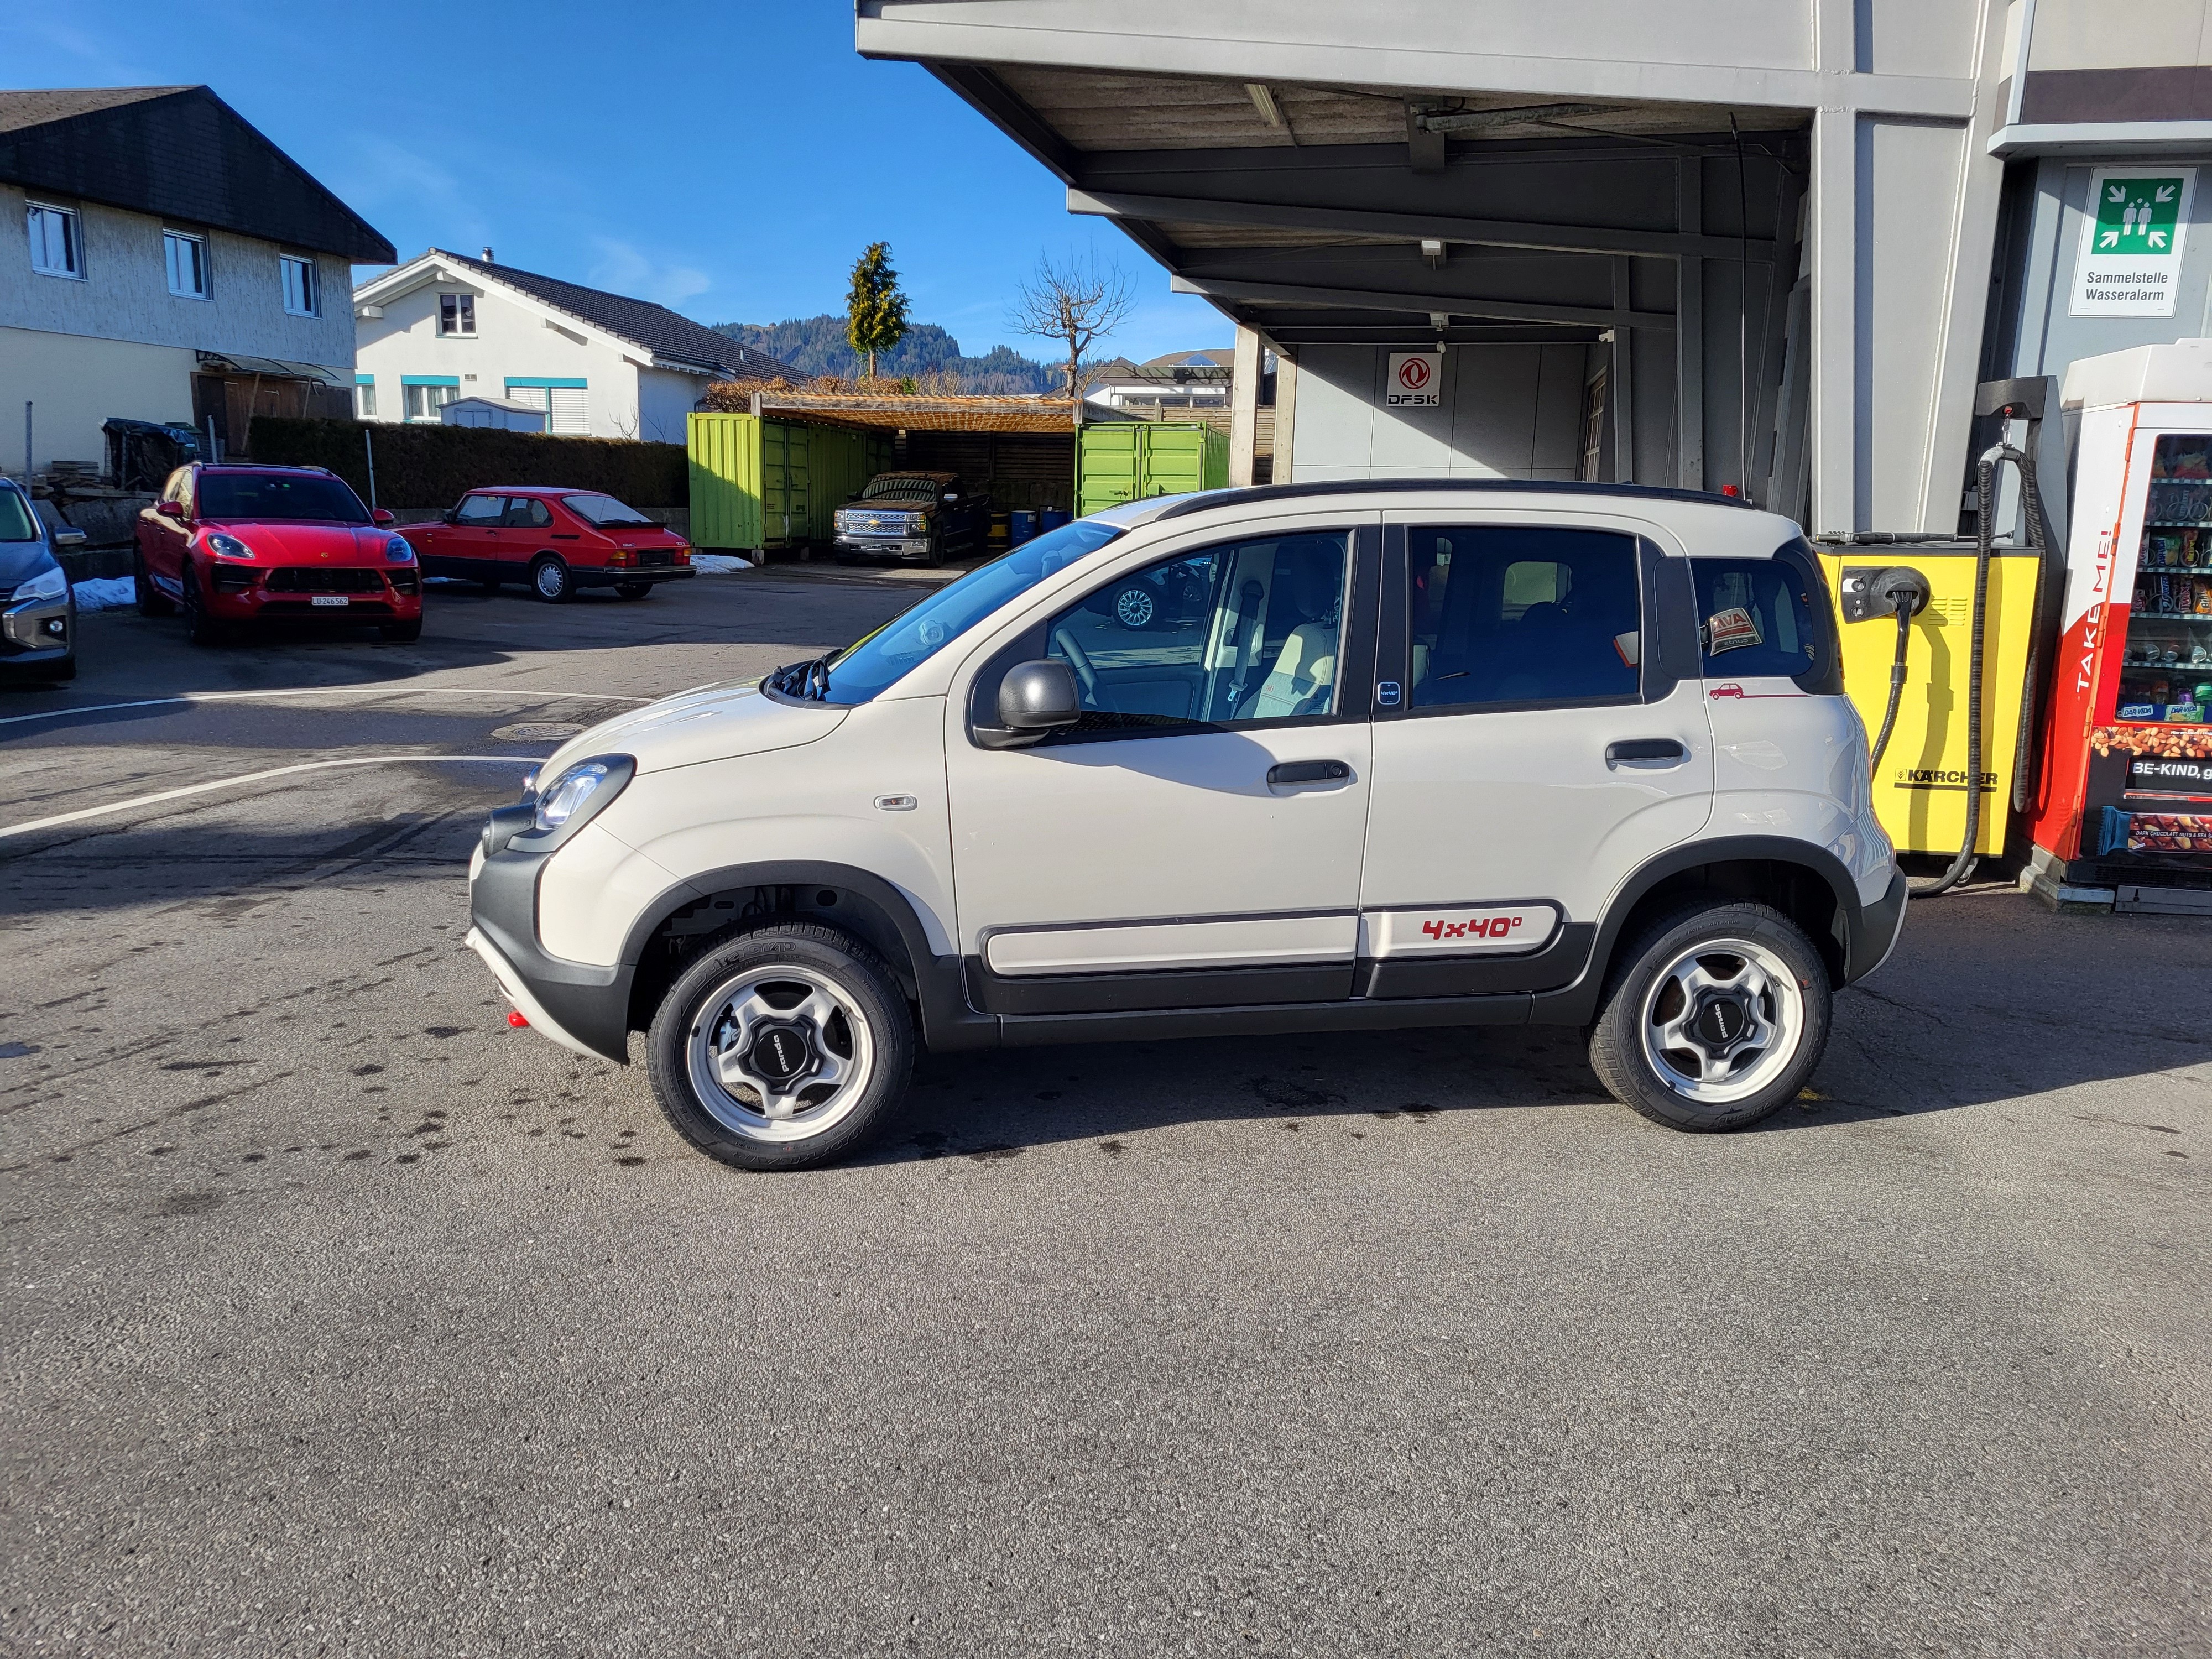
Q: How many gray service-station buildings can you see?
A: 1